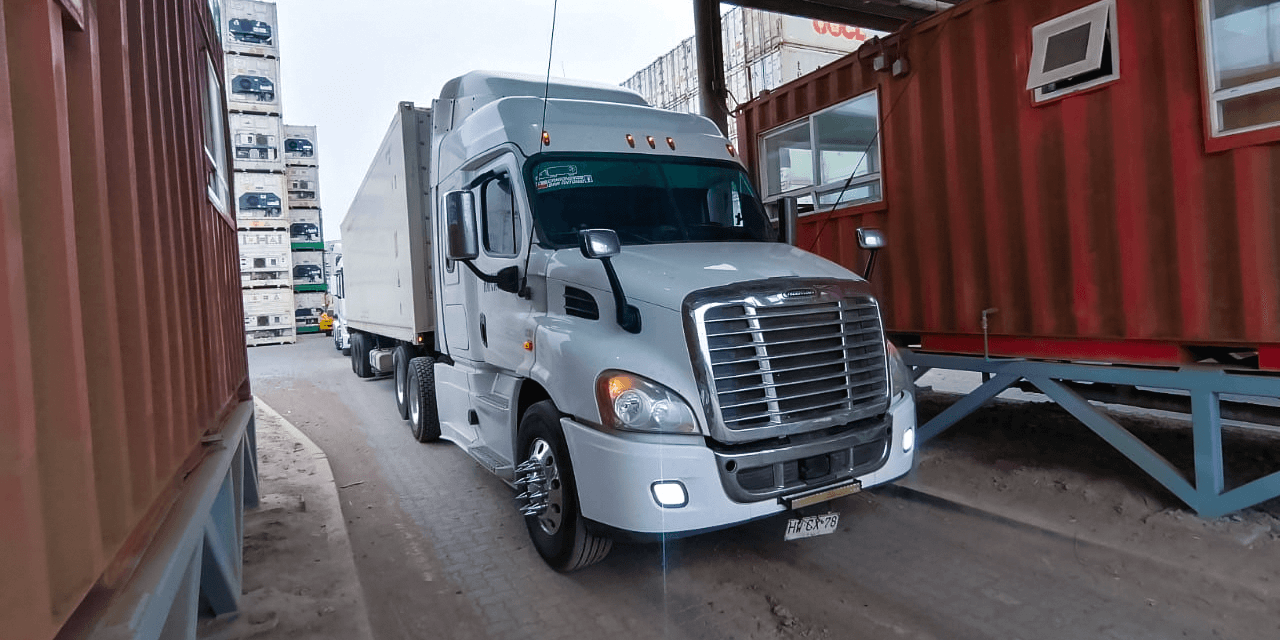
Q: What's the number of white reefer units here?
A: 11